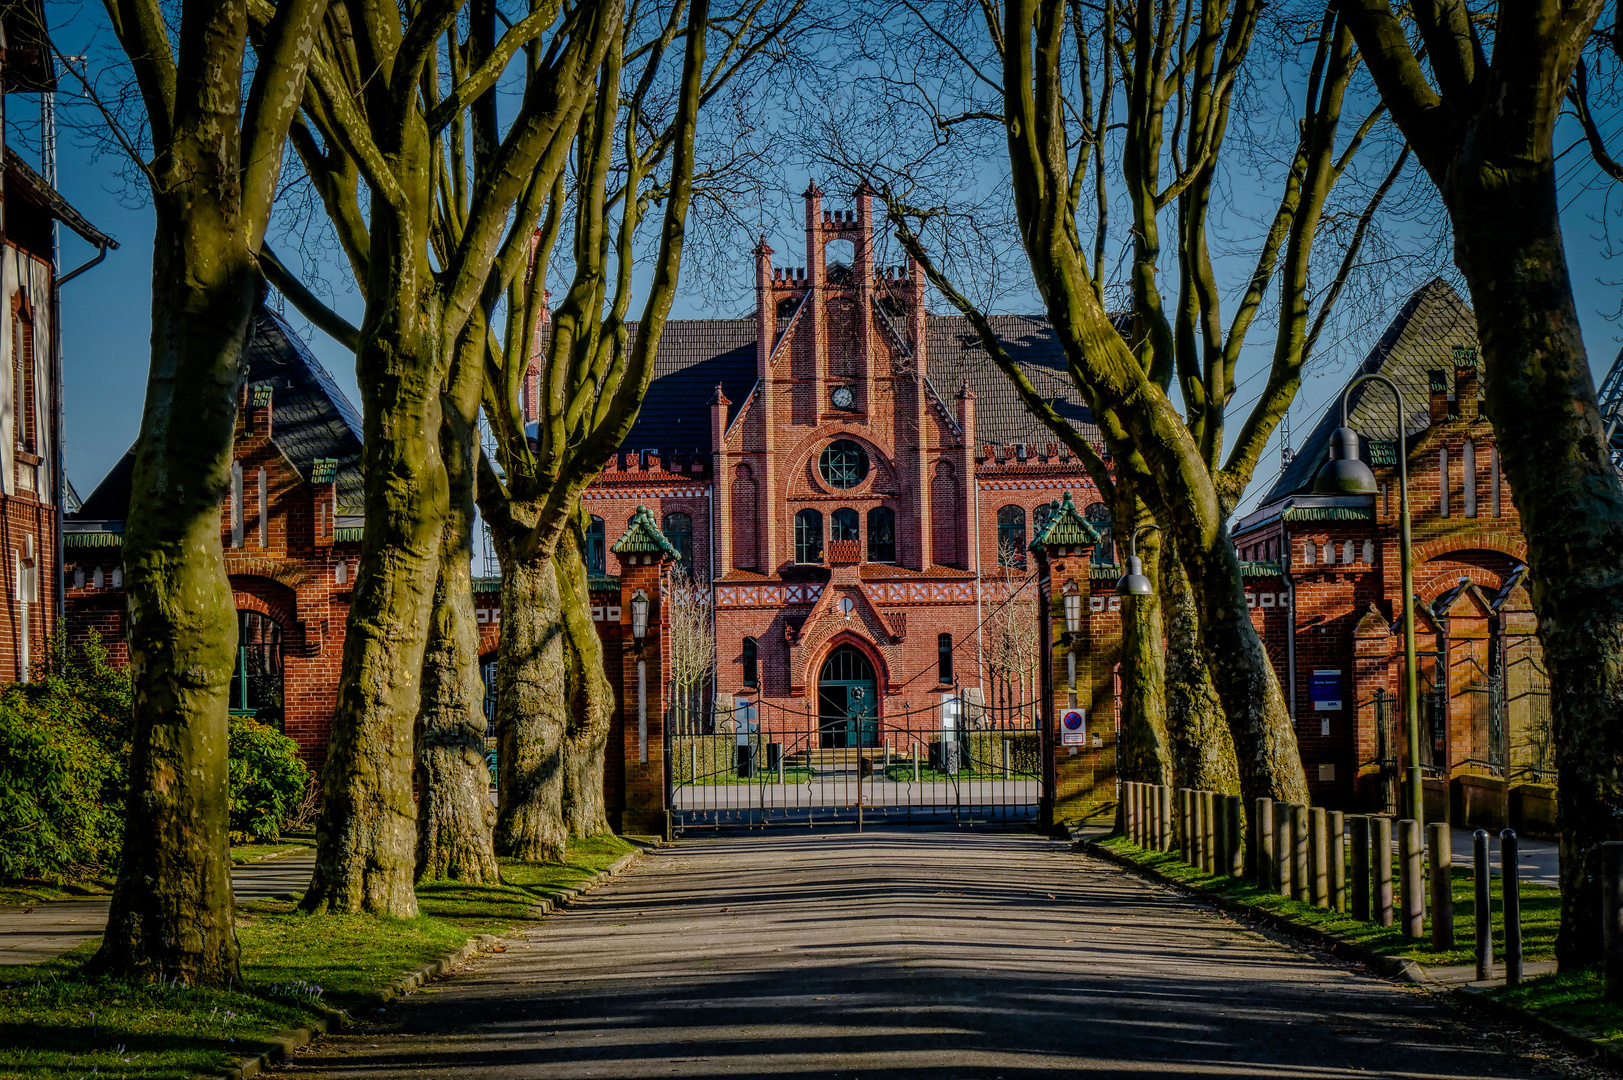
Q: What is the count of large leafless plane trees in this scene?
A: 9